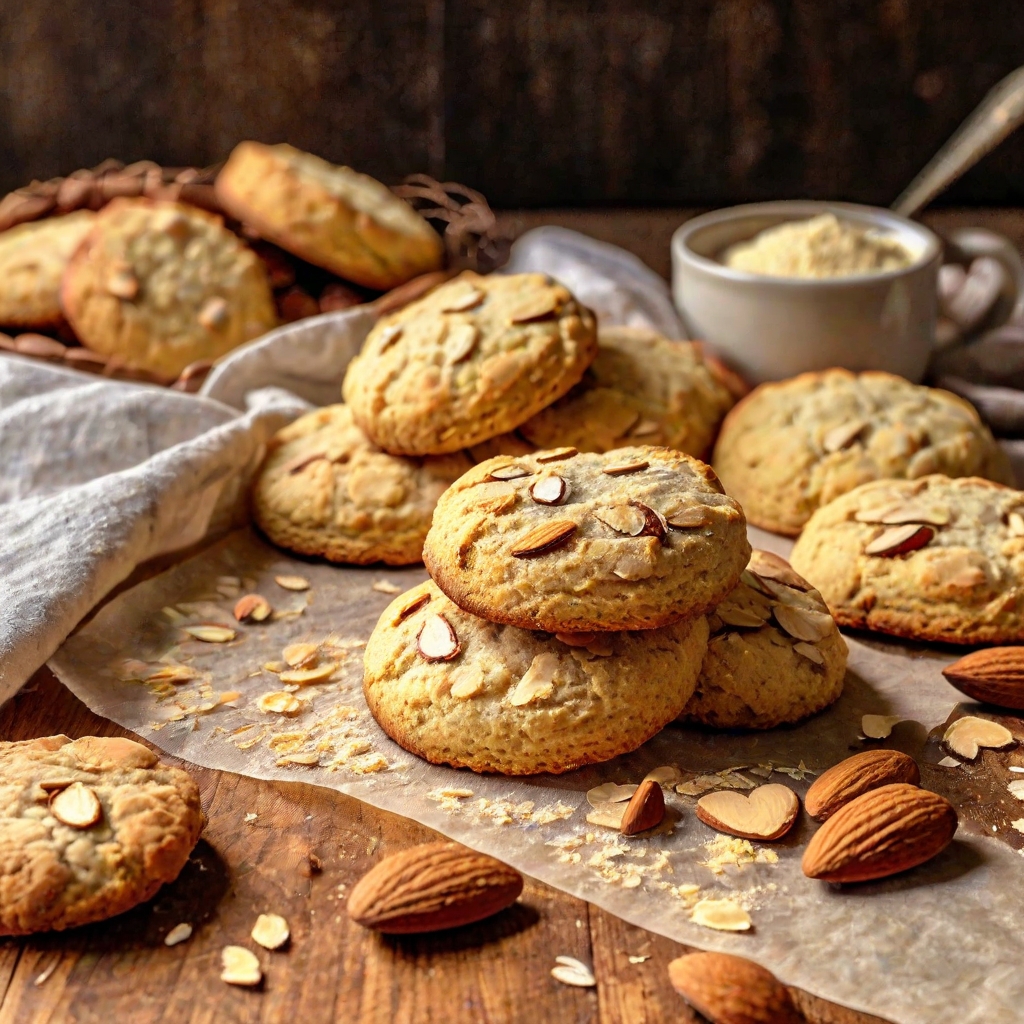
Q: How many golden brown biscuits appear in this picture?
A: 12